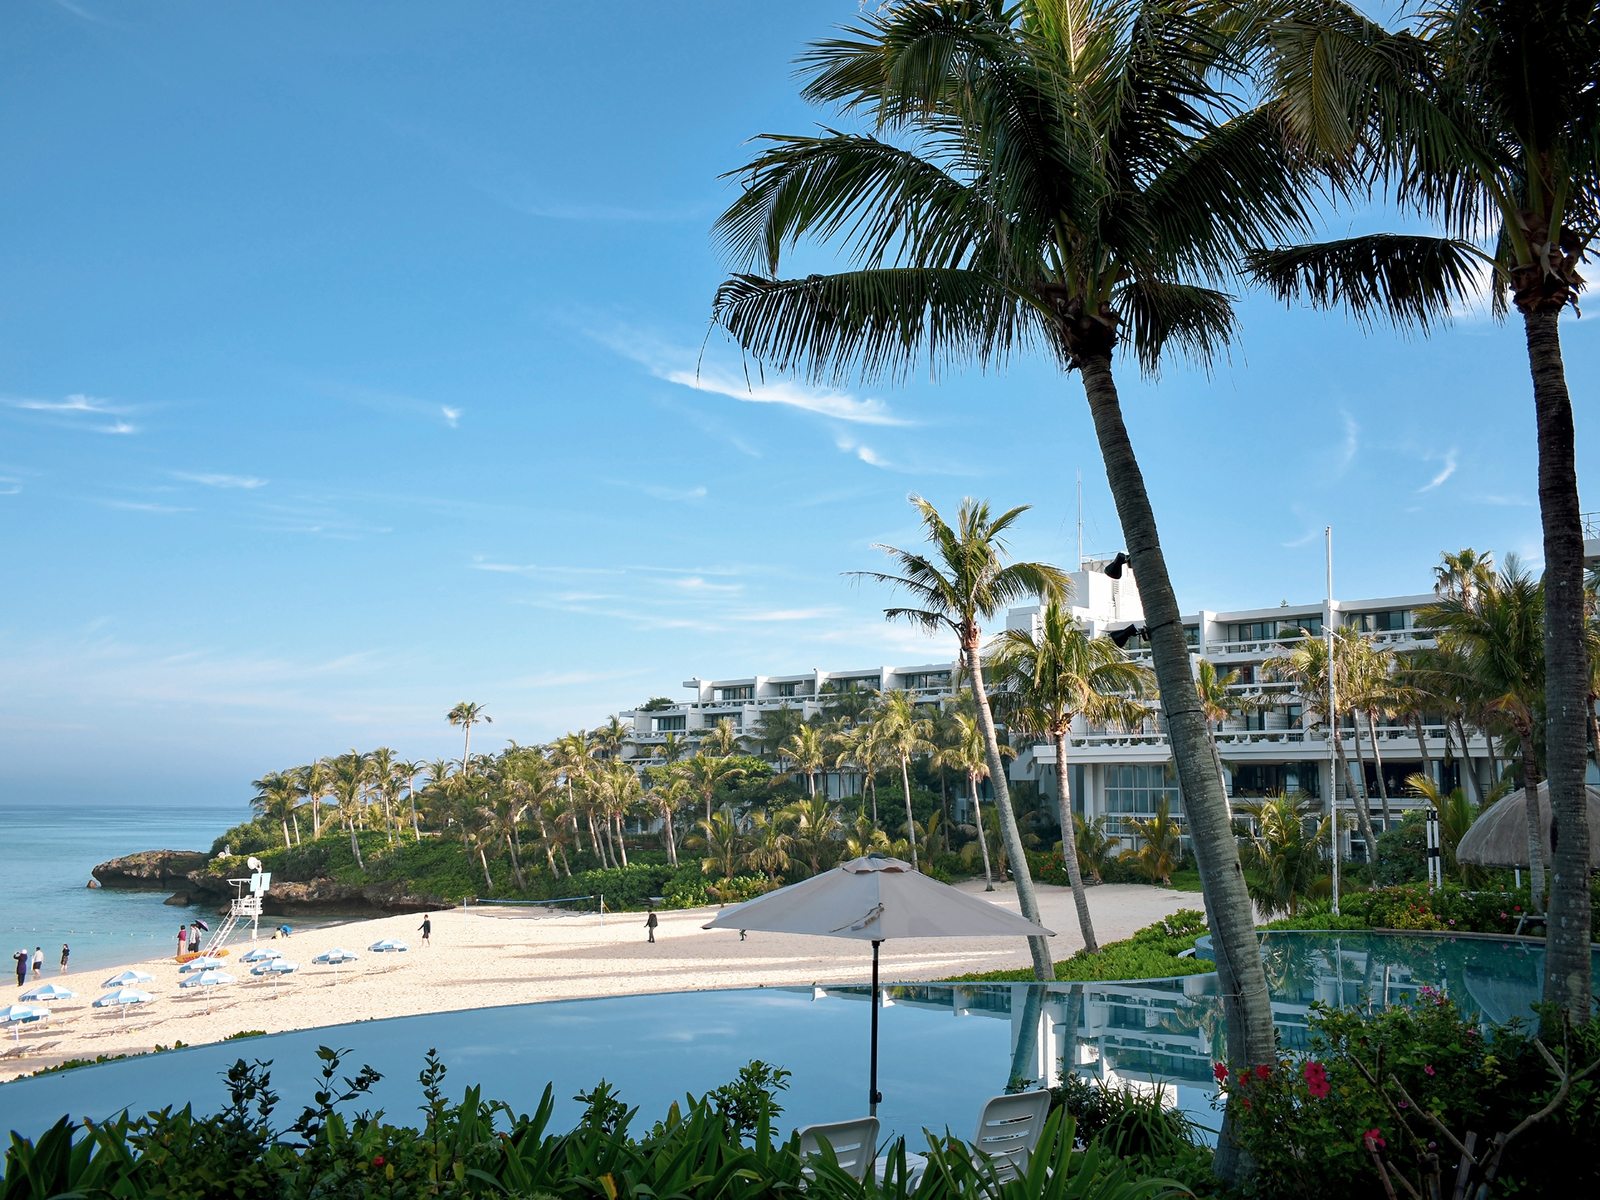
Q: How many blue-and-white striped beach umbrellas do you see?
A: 10